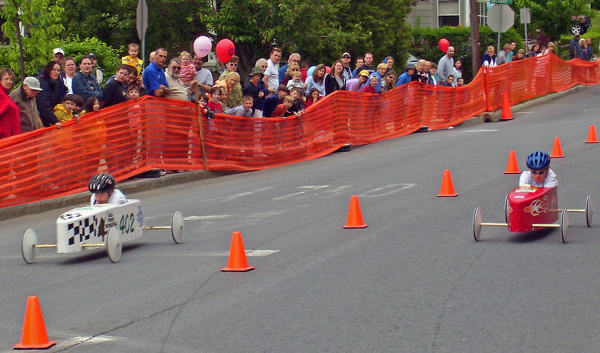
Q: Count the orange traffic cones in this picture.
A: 8